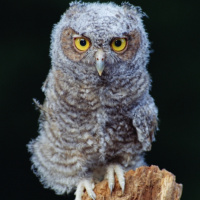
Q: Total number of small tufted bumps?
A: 2